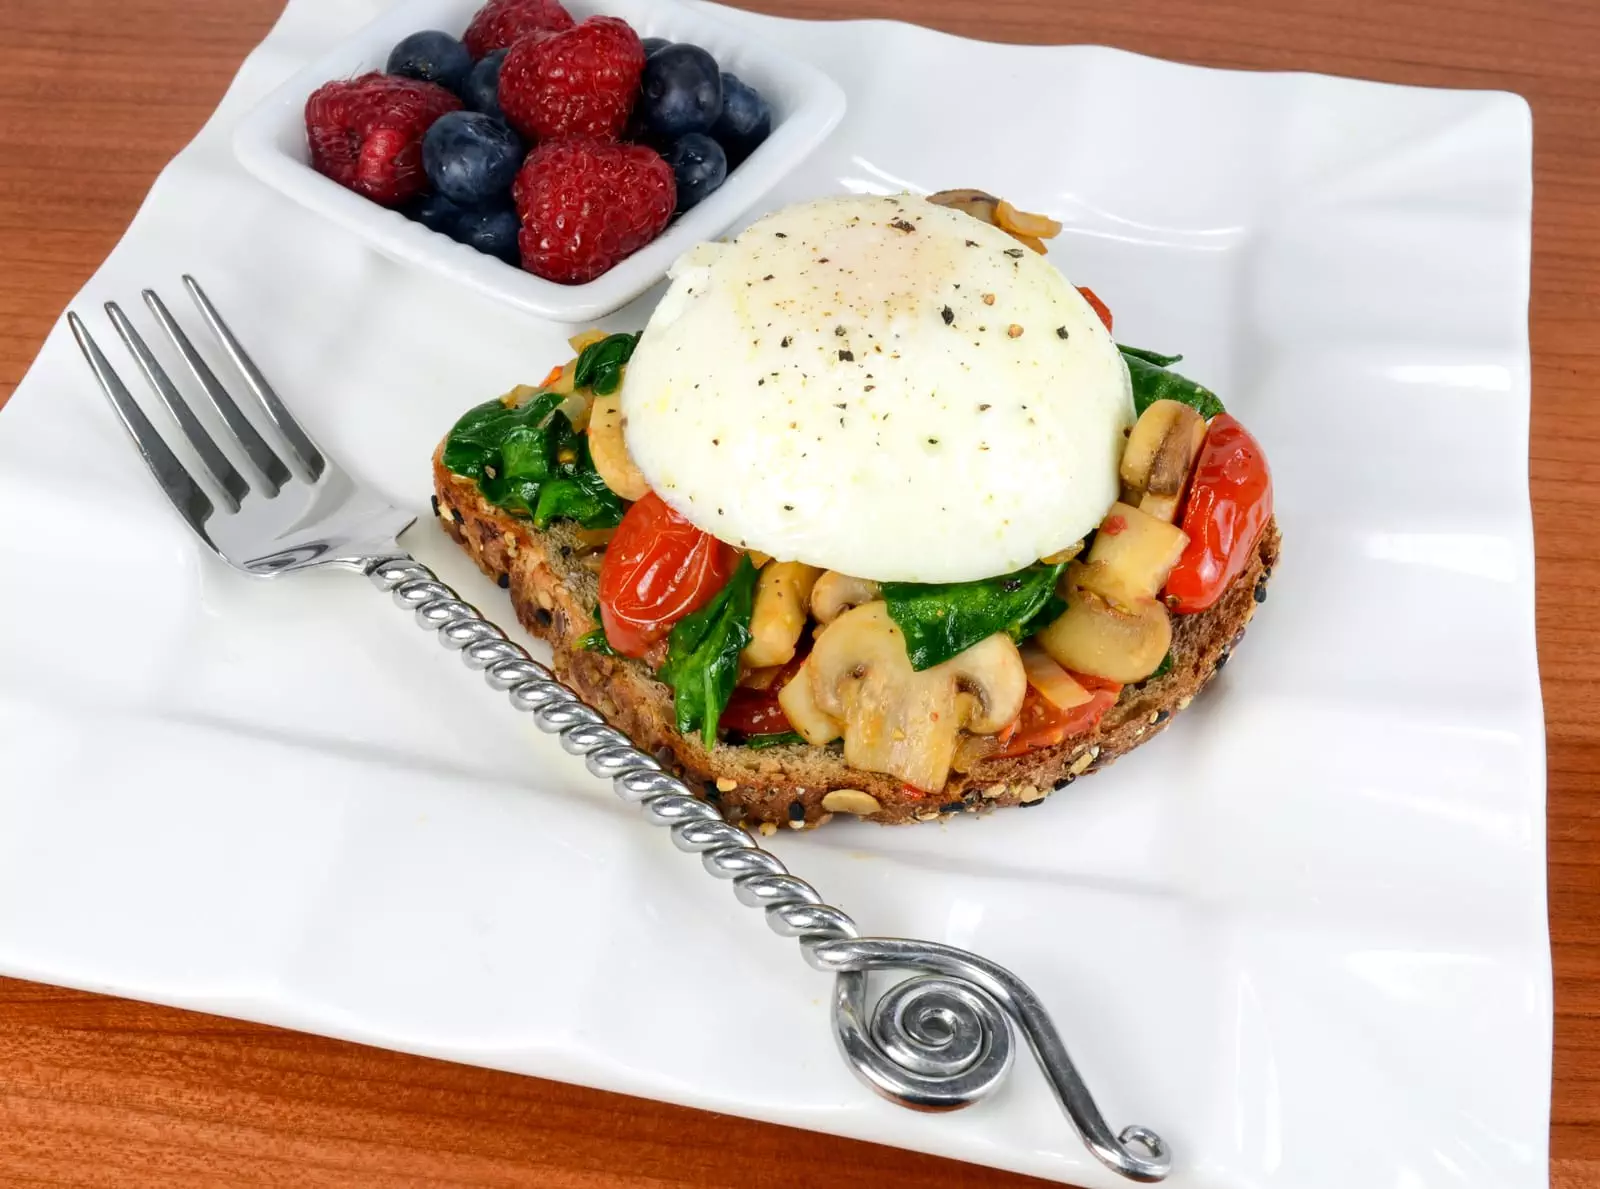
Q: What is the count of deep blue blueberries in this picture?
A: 9